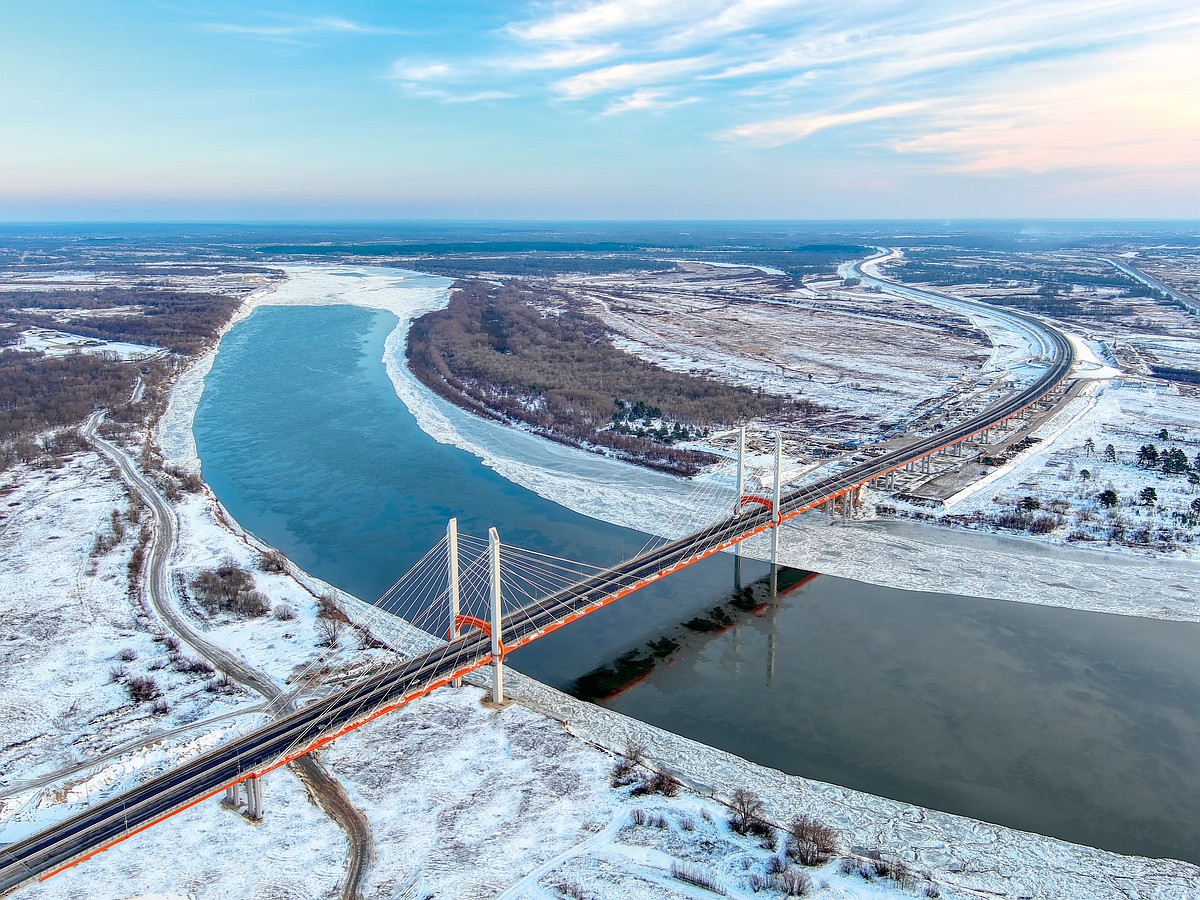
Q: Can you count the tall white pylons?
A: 4